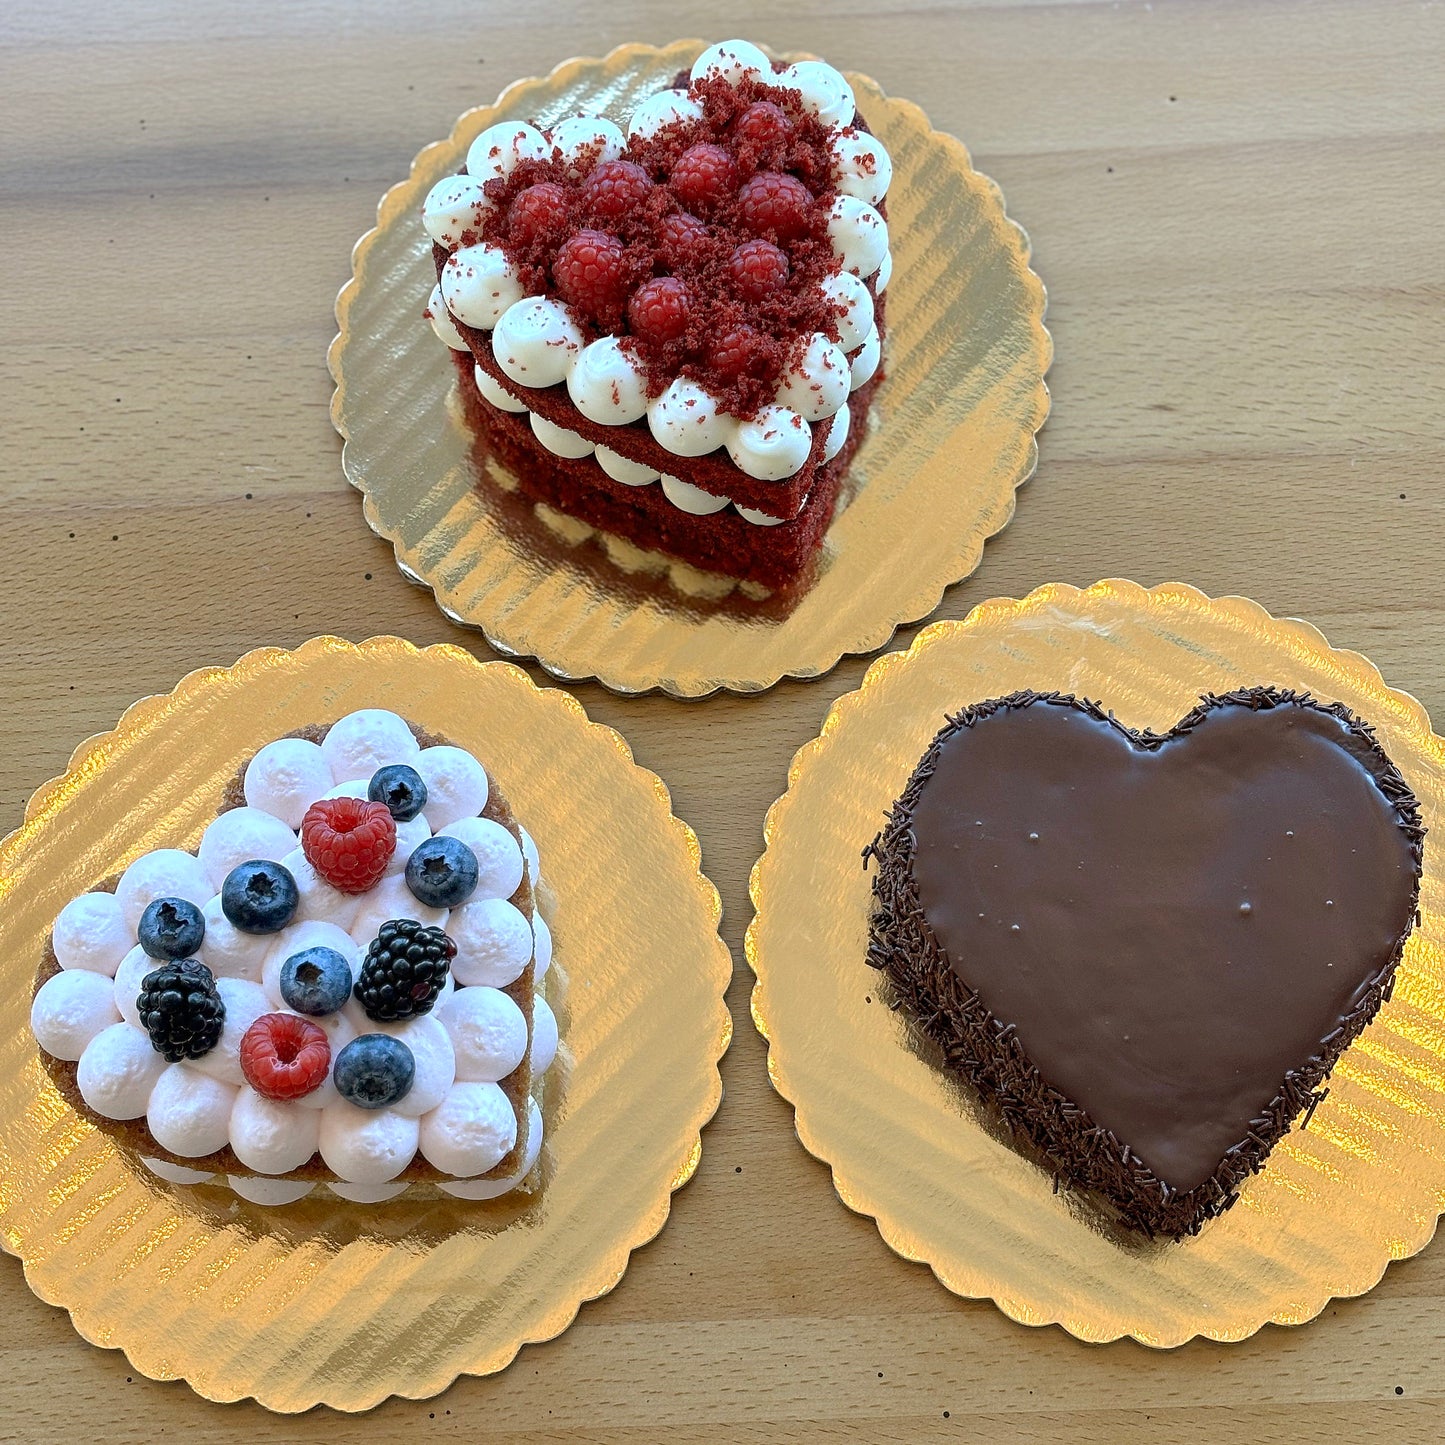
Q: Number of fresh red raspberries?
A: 12